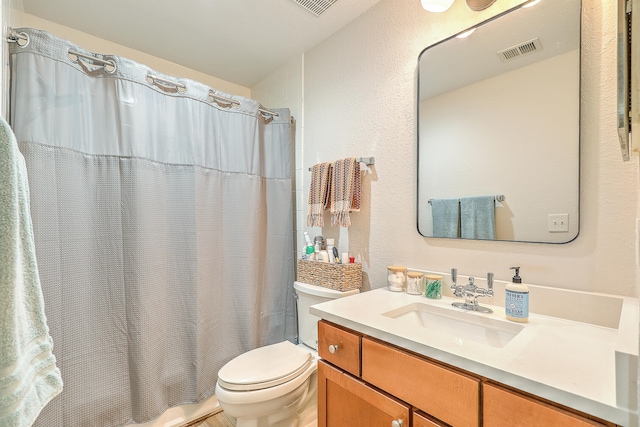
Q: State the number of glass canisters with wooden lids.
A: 3